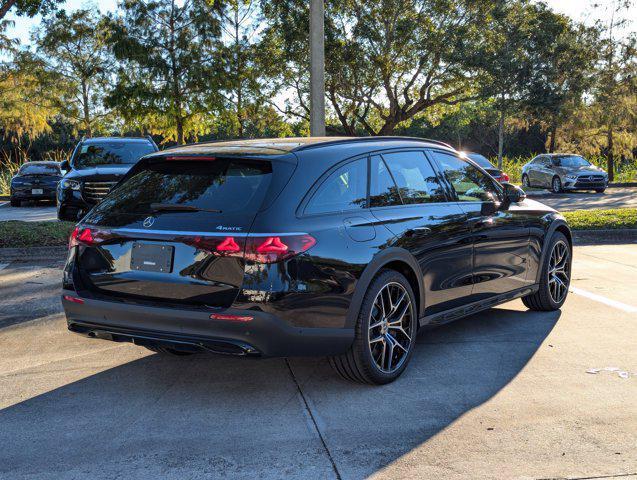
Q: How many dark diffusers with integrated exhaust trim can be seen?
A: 1